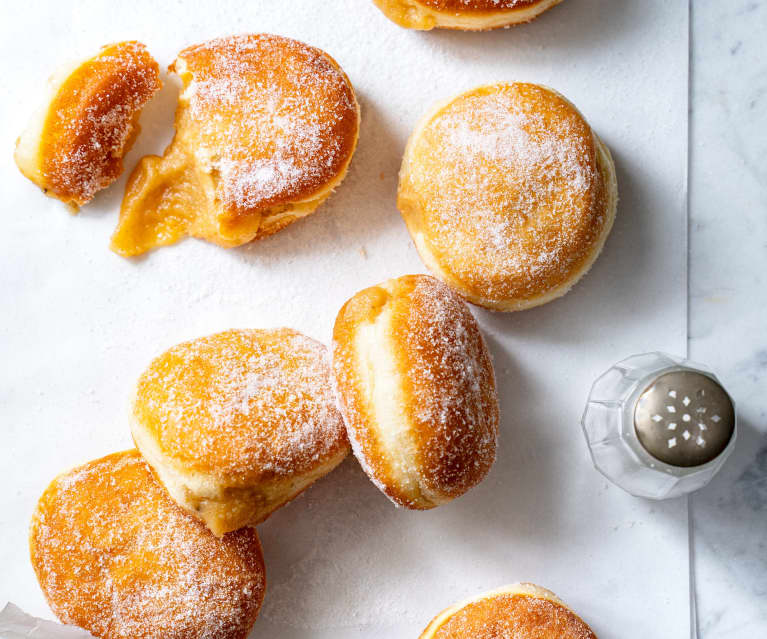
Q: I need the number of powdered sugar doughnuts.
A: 7